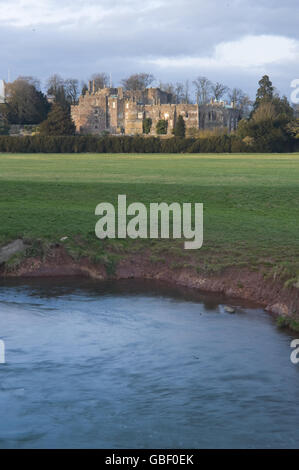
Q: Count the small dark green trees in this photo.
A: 3